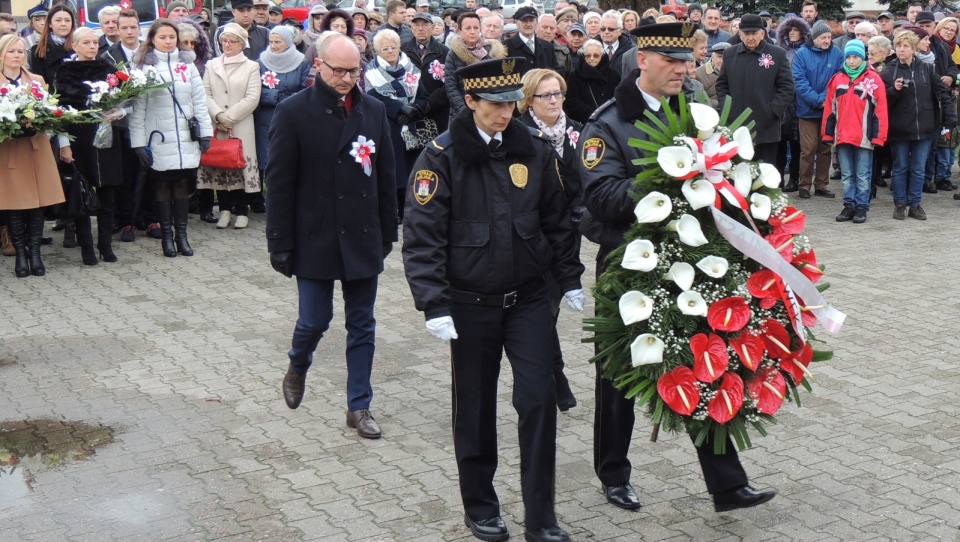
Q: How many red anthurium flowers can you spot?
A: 13